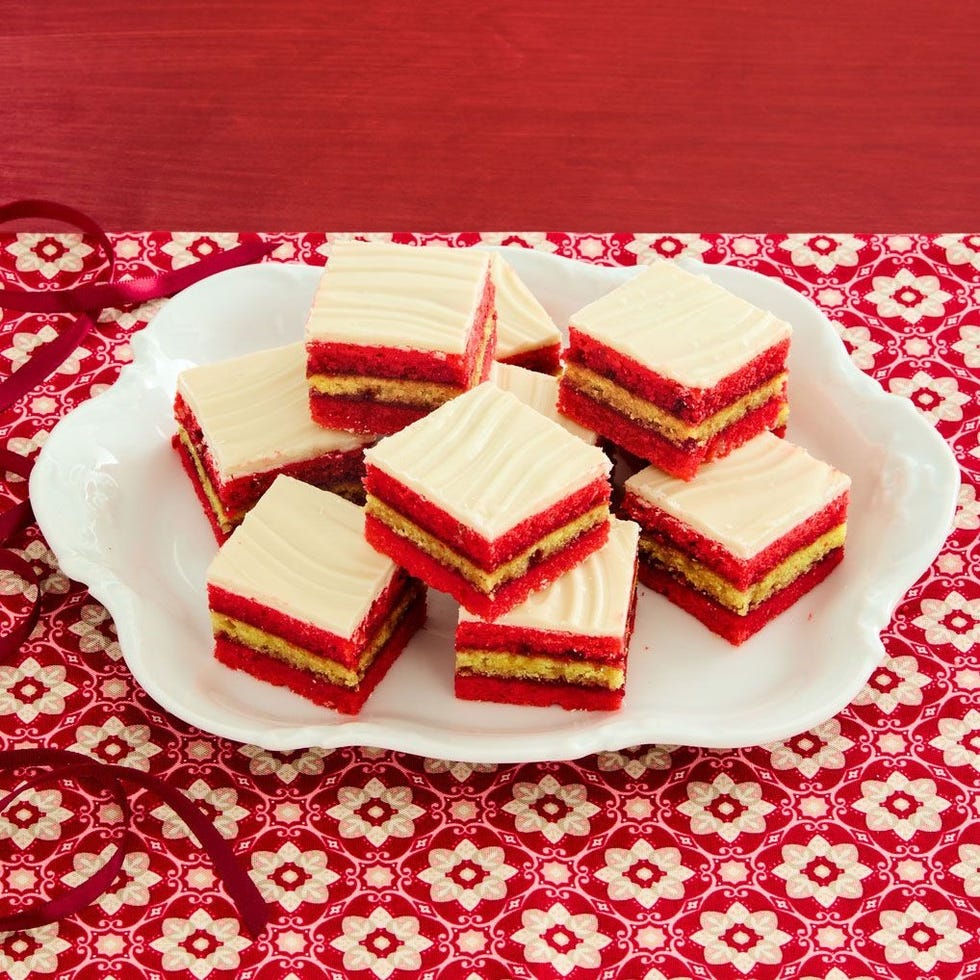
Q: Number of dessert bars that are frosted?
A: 9